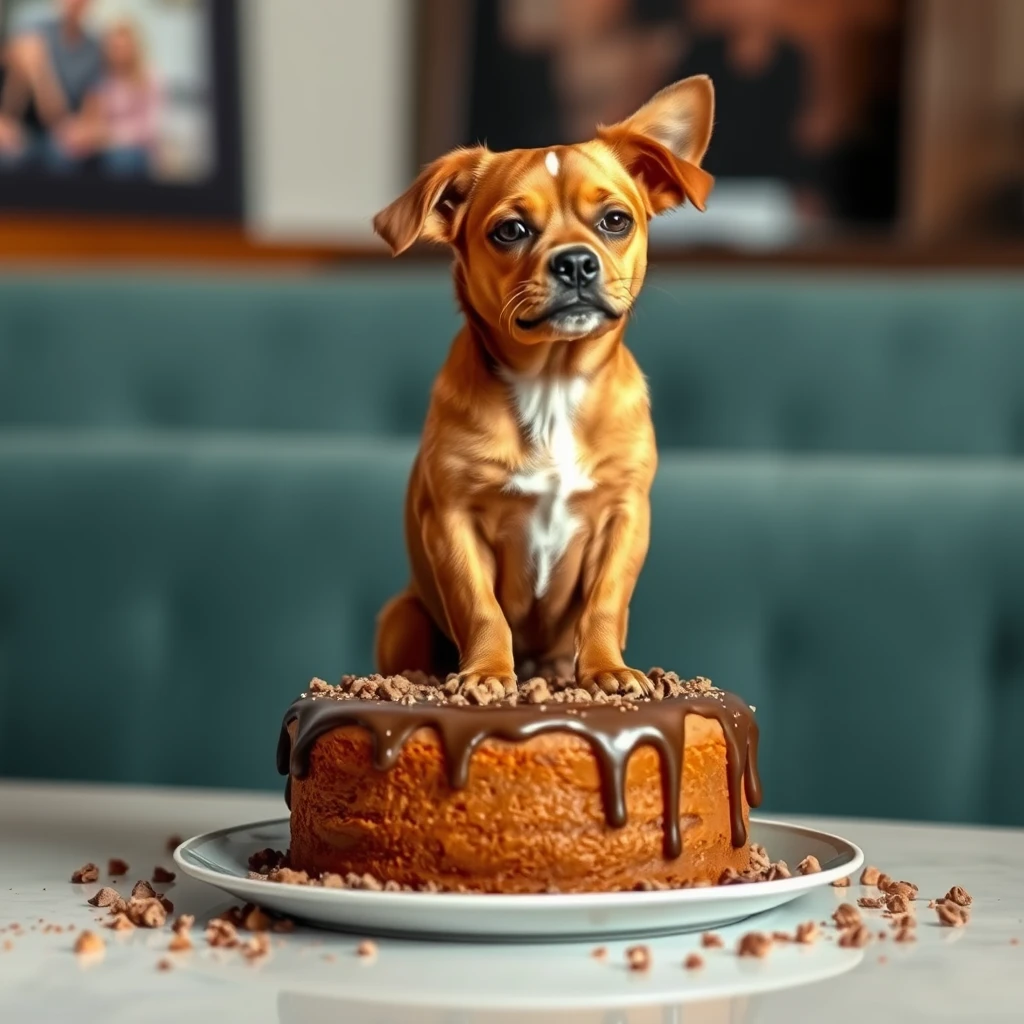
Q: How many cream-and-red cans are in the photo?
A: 0